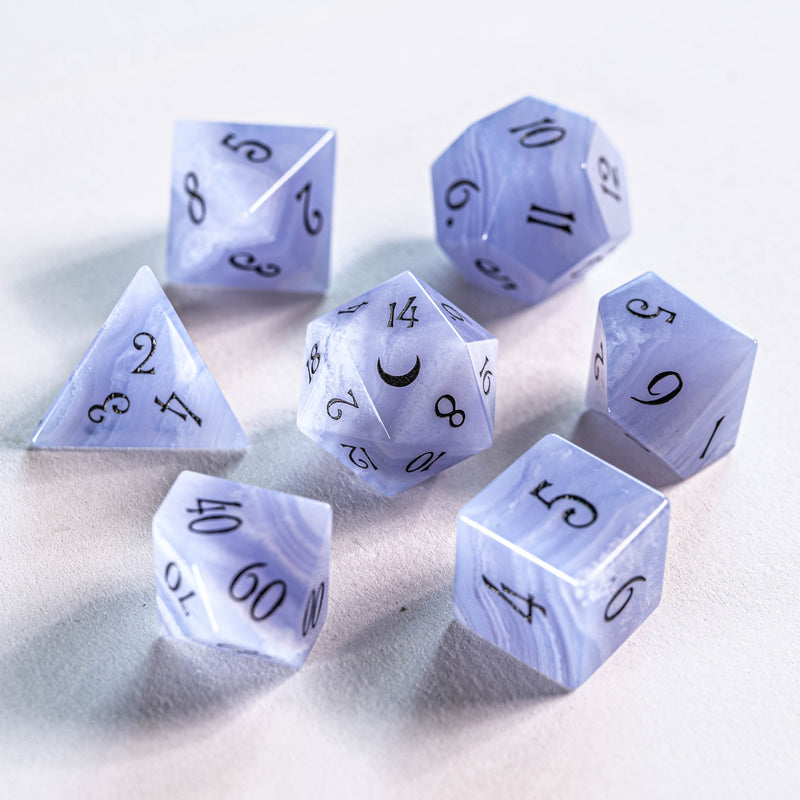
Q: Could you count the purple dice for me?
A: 7